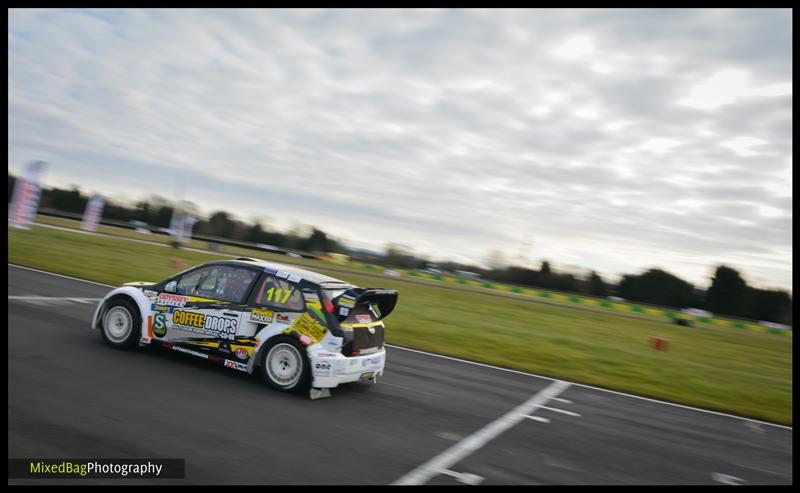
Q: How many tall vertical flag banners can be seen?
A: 3